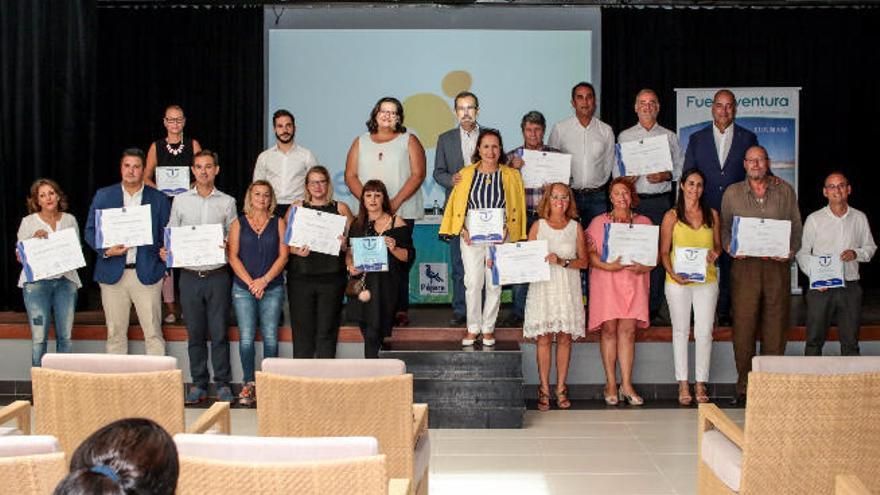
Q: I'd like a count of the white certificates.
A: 9